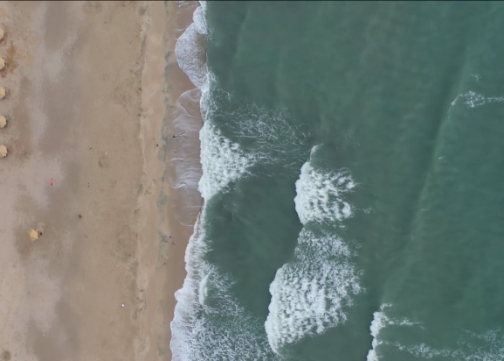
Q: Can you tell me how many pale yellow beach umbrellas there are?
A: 6